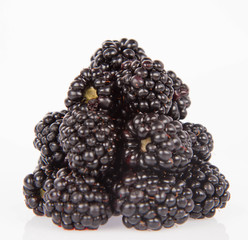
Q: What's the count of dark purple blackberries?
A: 12